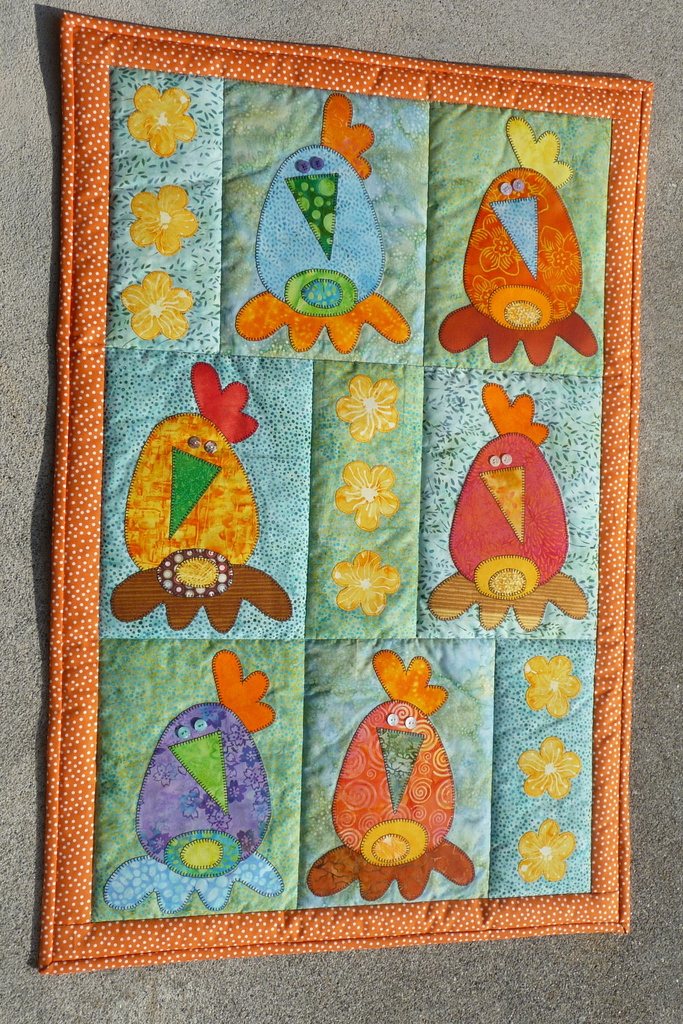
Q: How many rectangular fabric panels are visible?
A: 9